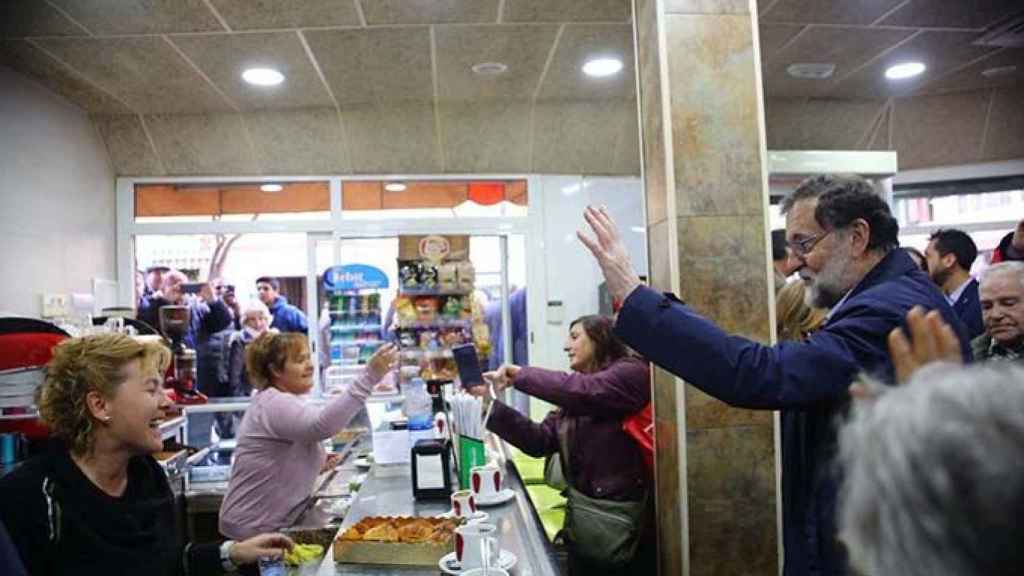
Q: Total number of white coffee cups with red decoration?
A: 3